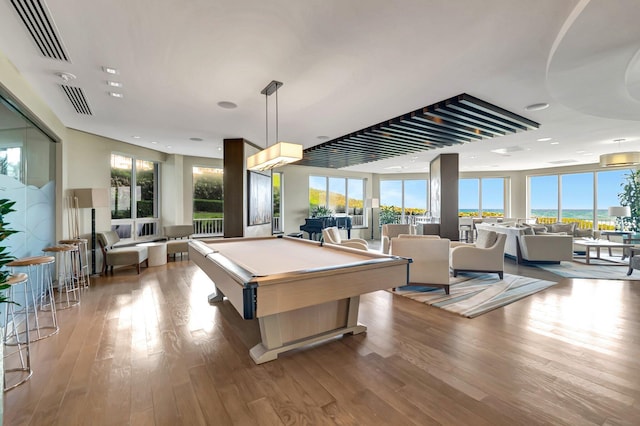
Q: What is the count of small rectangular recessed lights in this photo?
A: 3